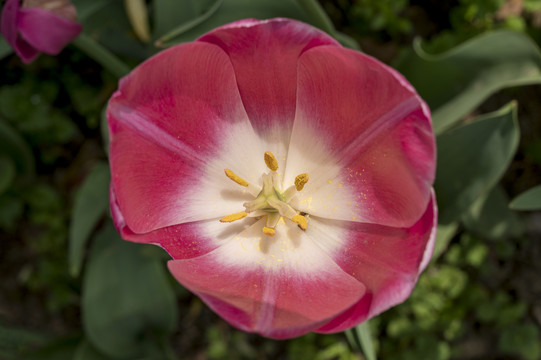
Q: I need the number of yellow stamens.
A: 6